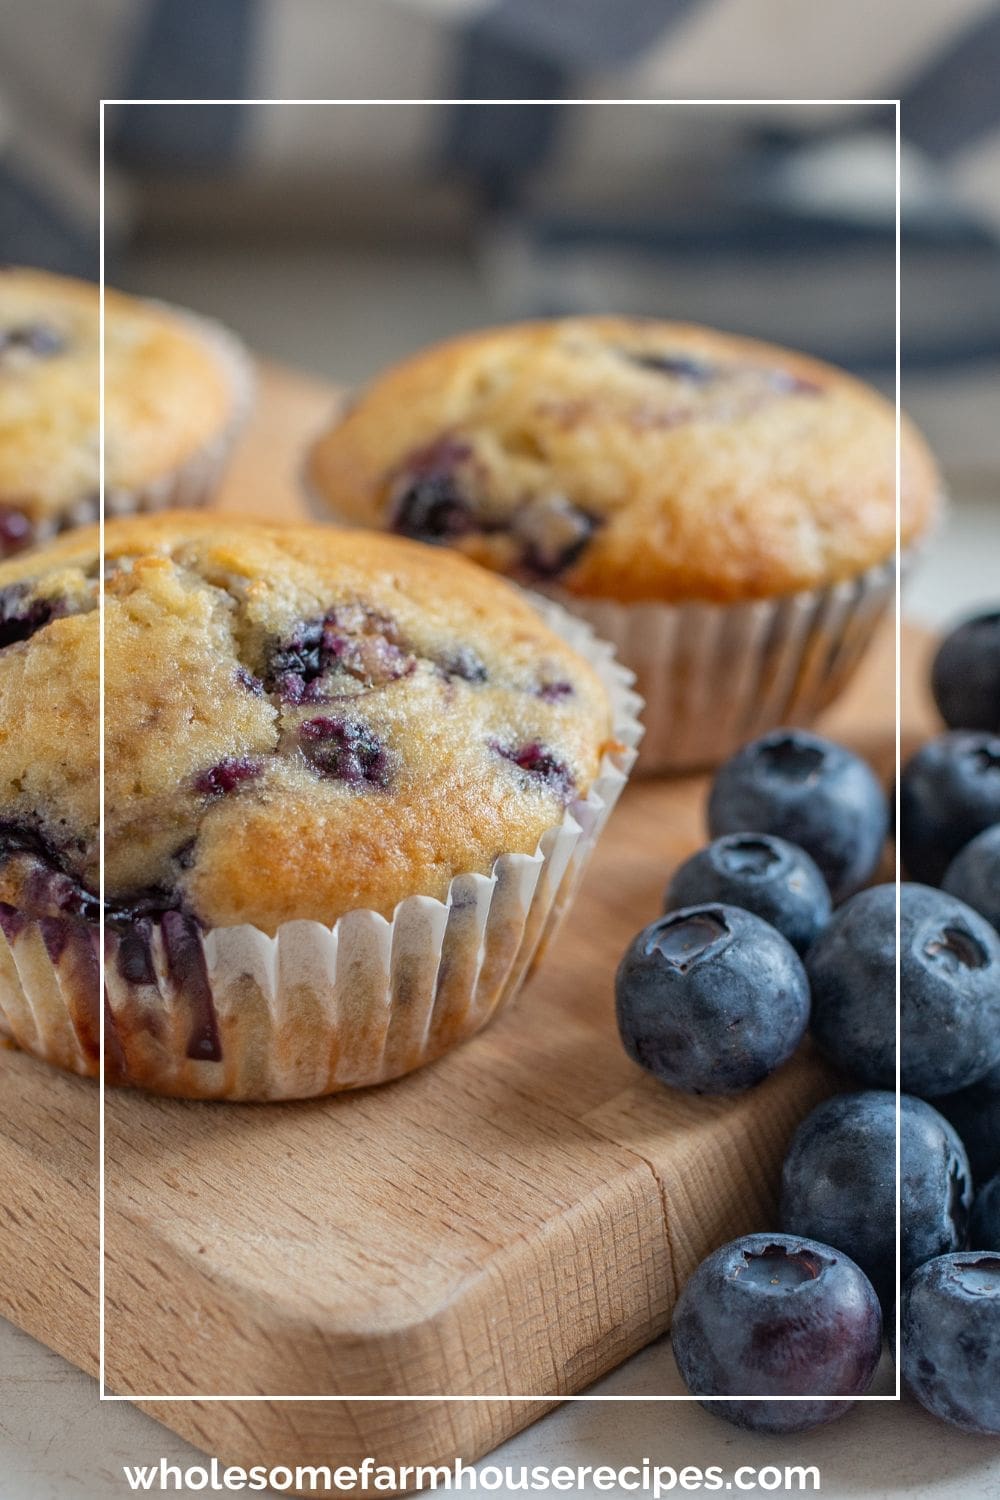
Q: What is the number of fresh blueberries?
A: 12